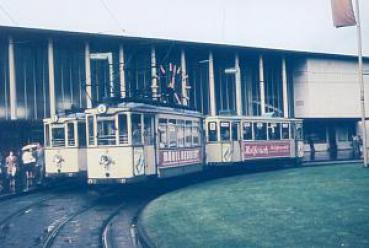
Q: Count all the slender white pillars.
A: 10